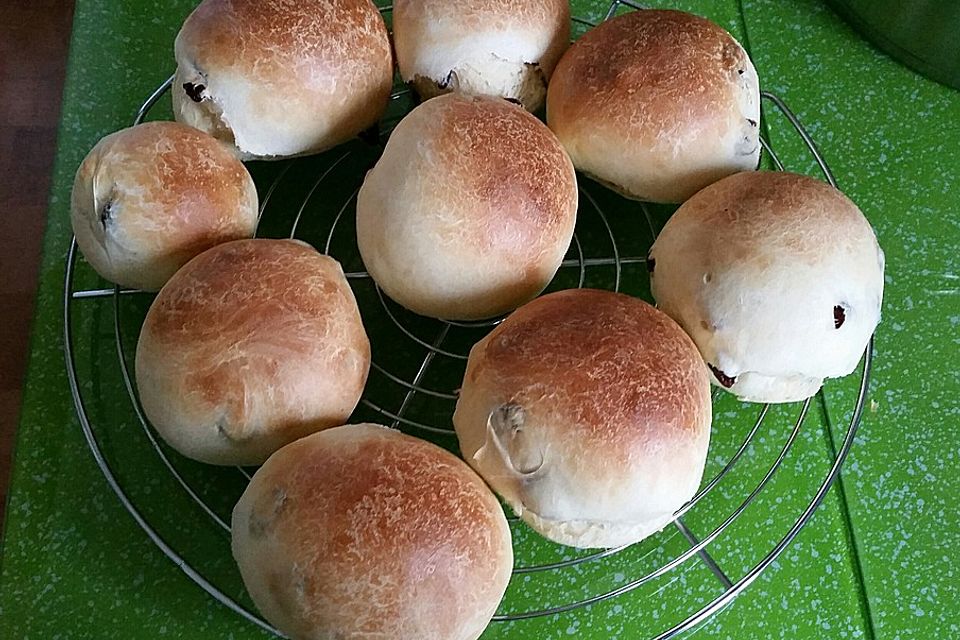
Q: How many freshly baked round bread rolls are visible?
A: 9